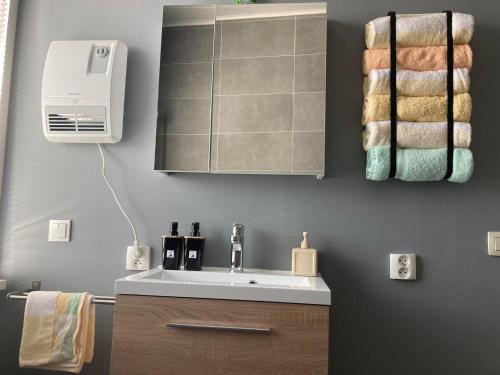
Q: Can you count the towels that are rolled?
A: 6